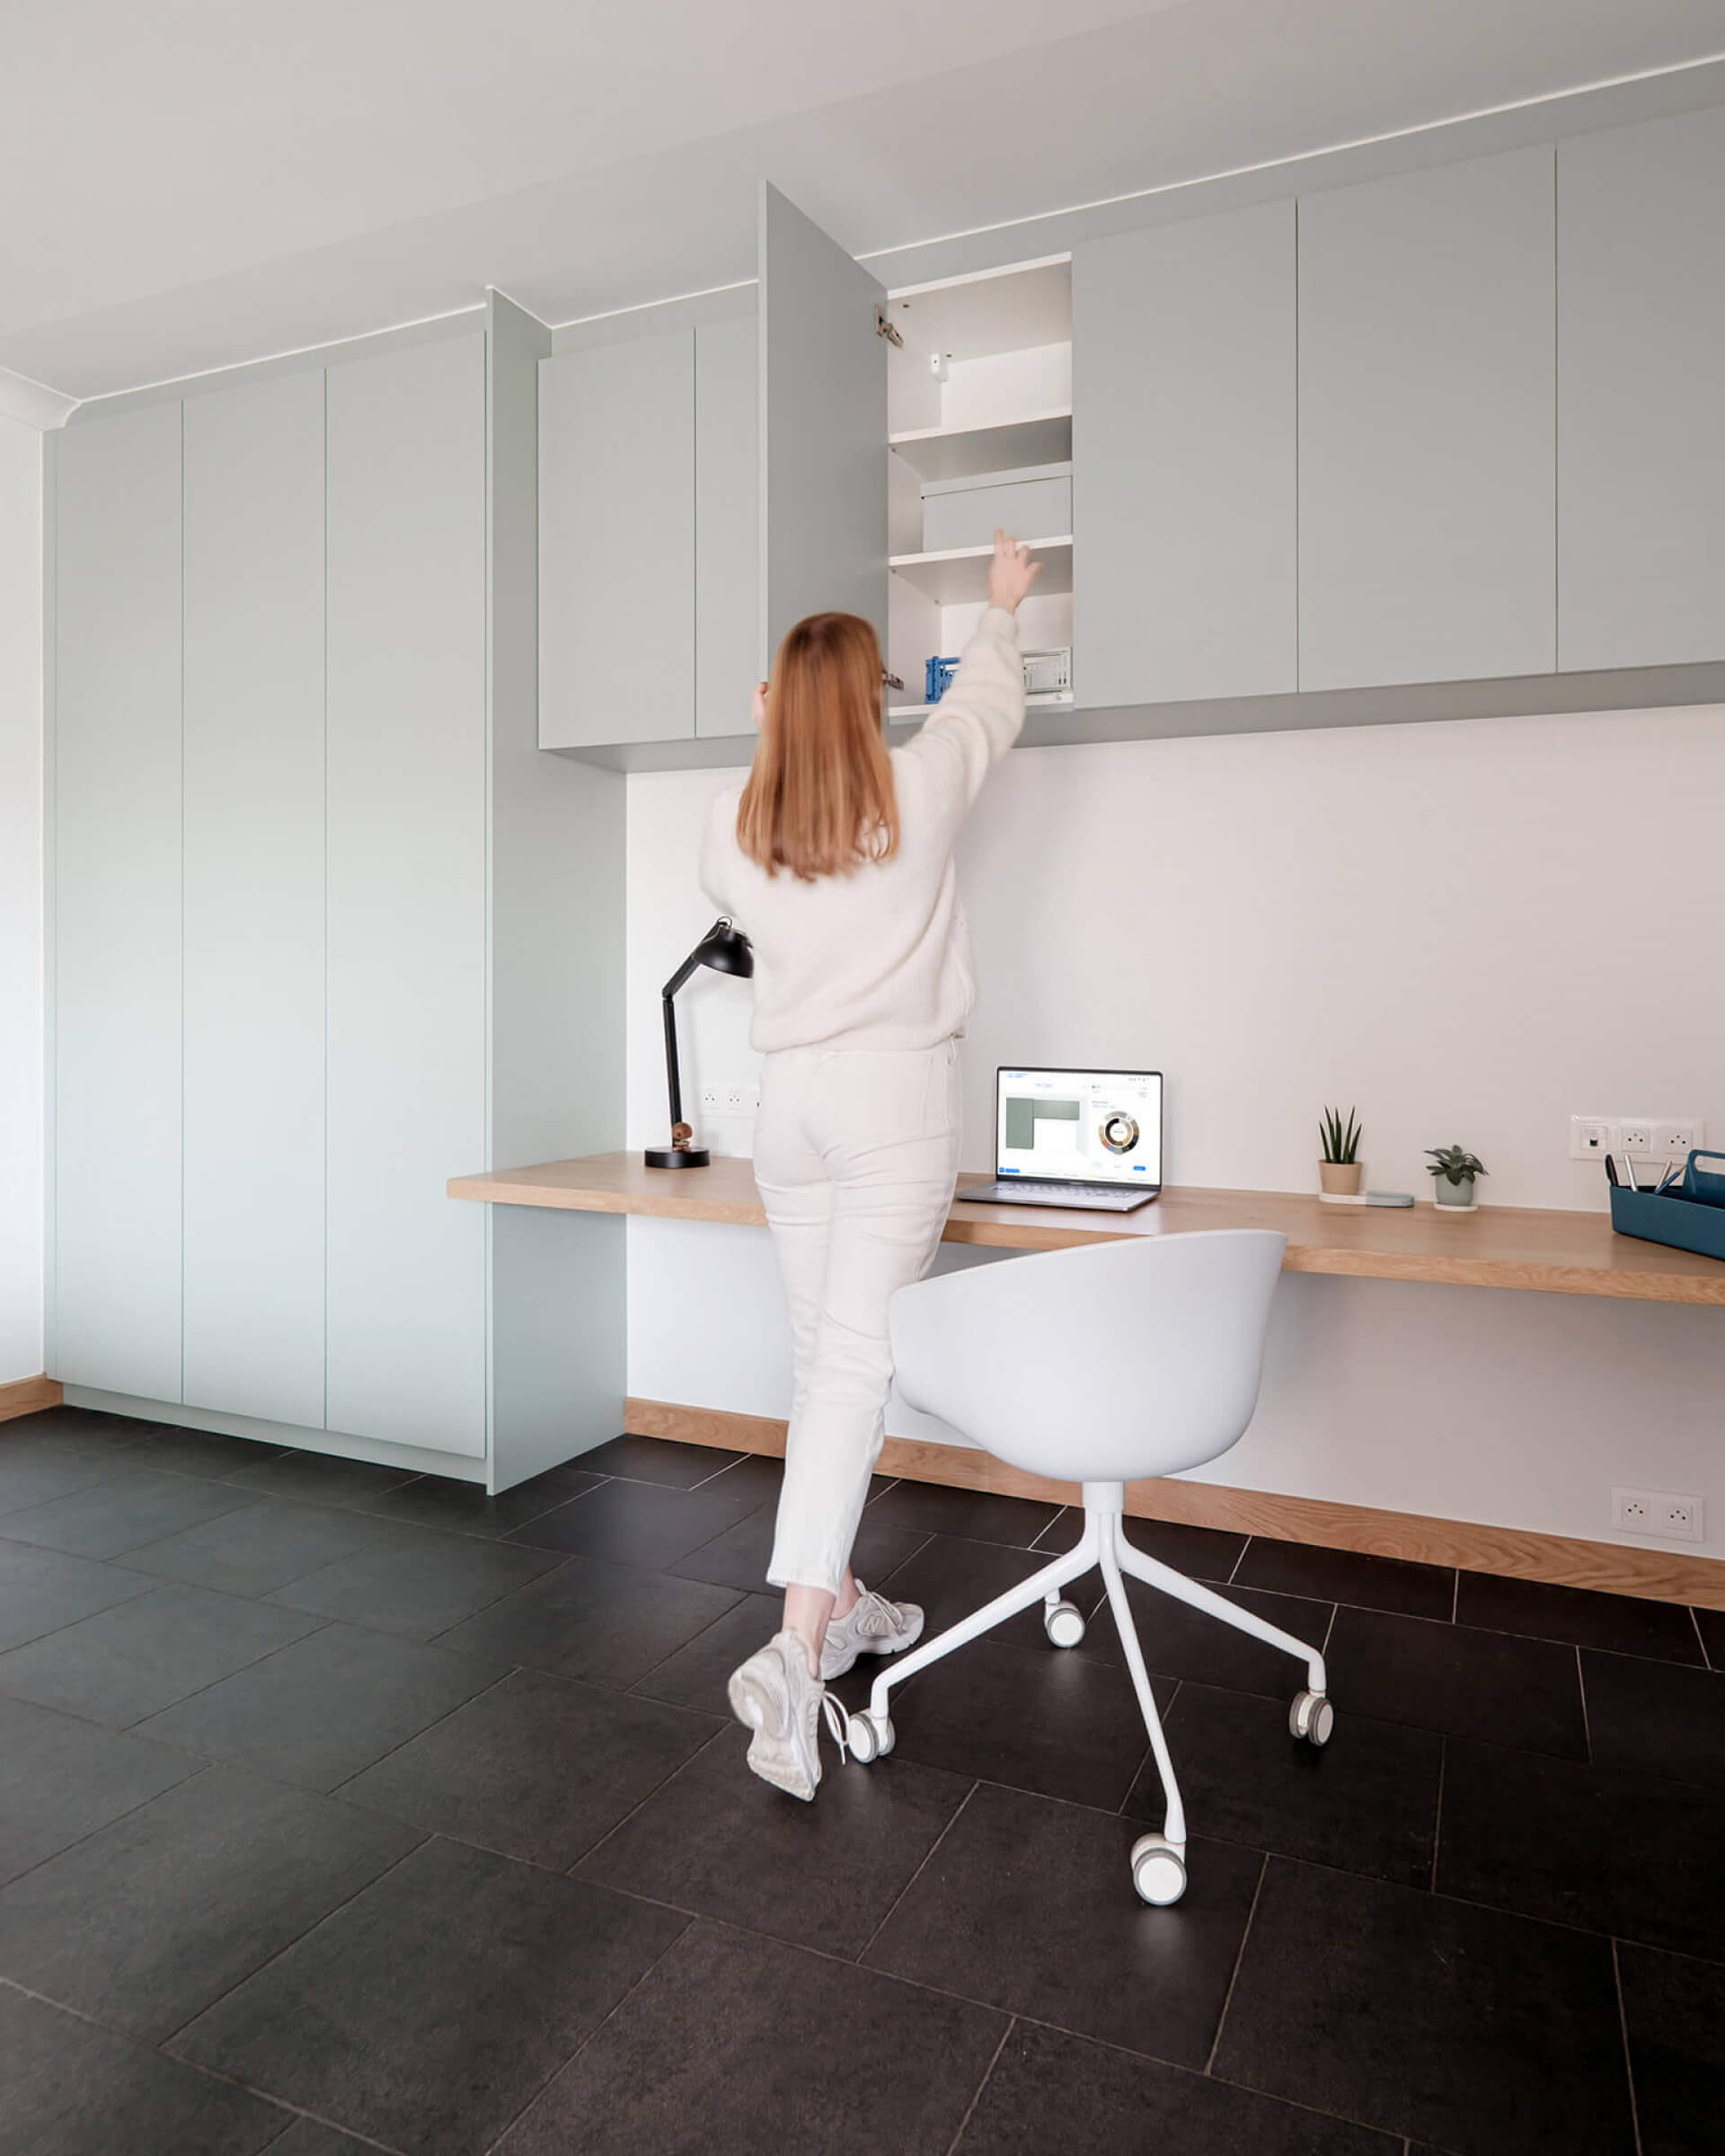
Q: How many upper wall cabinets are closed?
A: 5